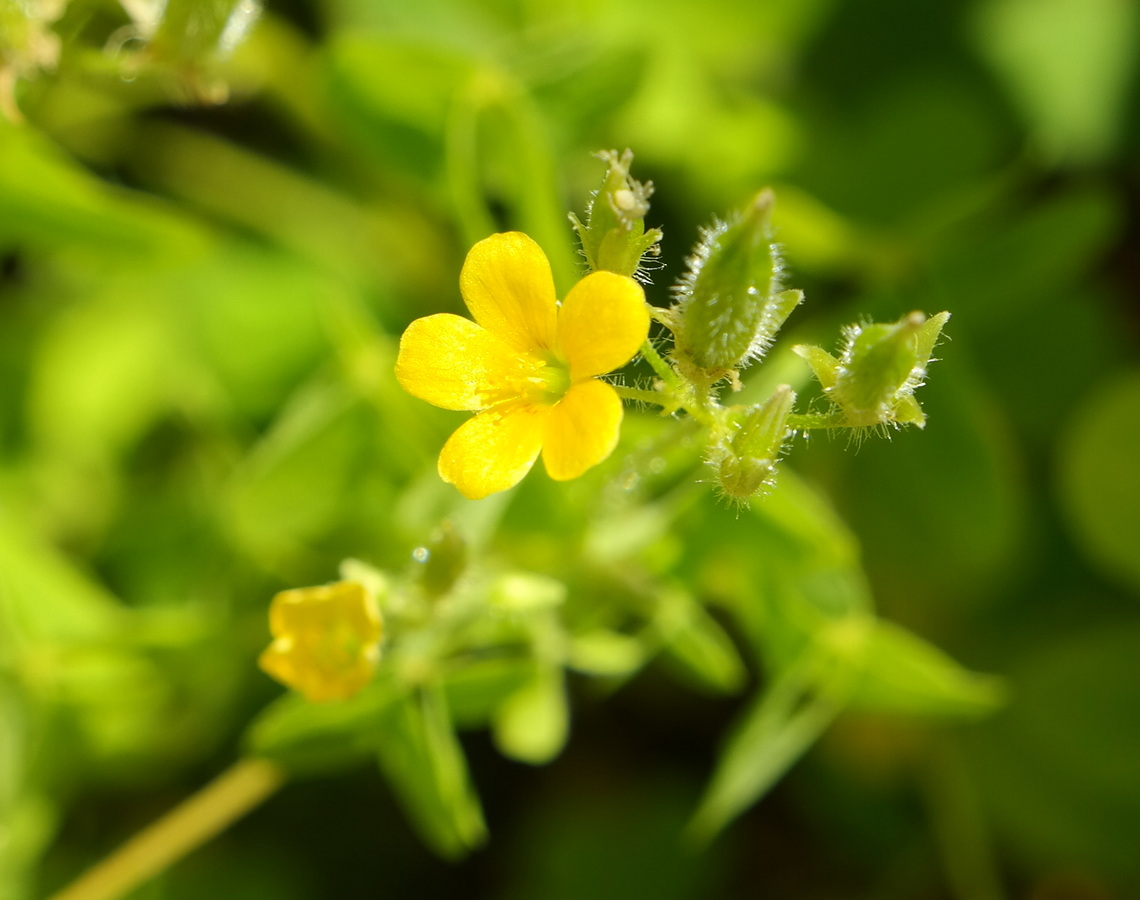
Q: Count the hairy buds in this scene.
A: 4